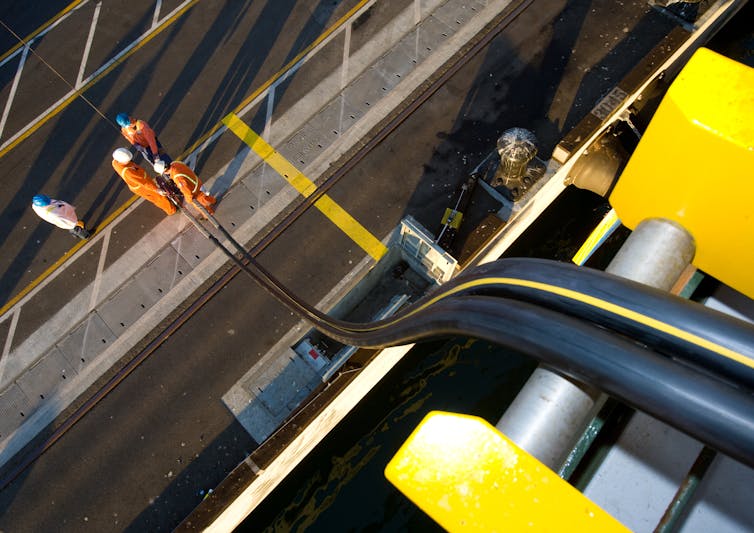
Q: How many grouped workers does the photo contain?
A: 3